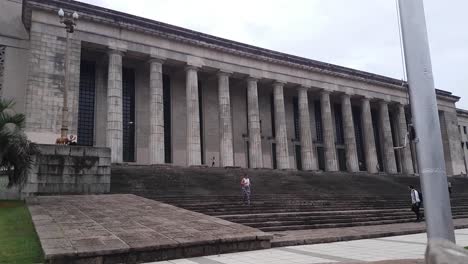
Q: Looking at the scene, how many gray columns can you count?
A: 12